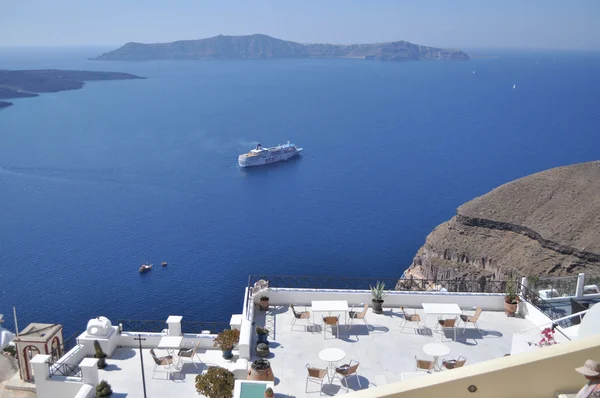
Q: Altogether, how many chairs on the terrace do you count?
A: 12